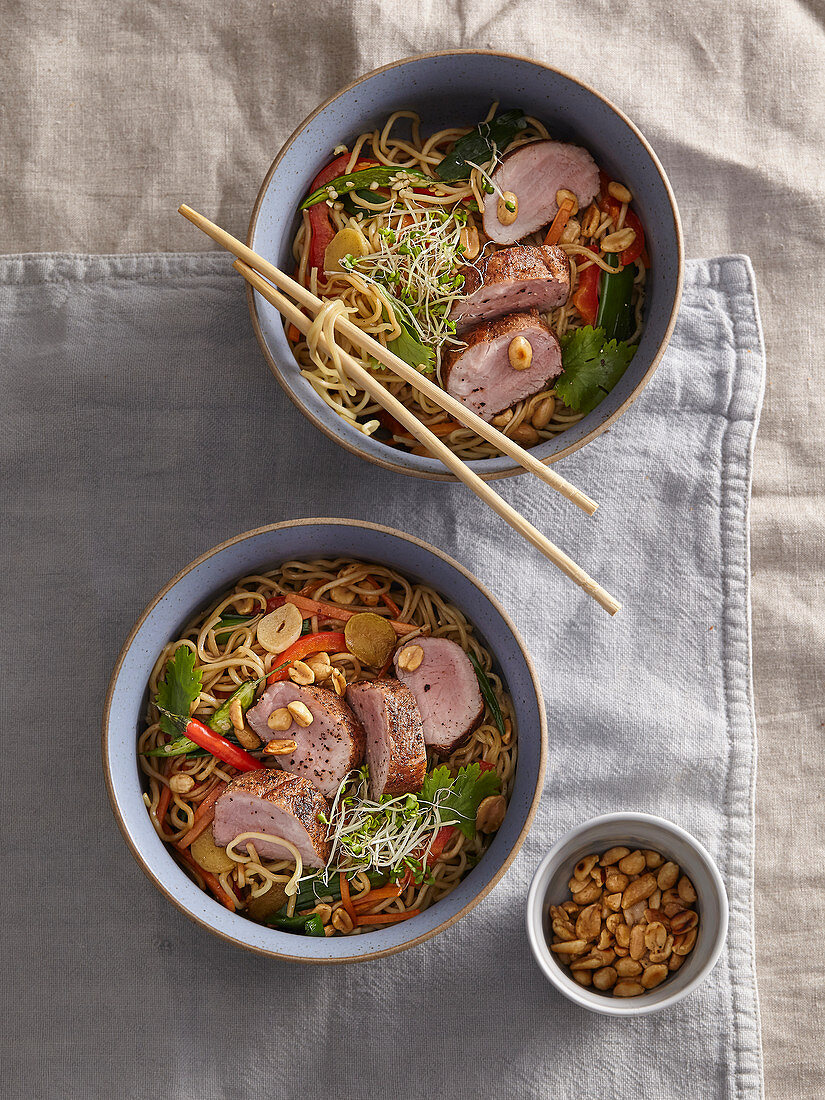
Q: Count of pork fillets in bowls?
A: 7